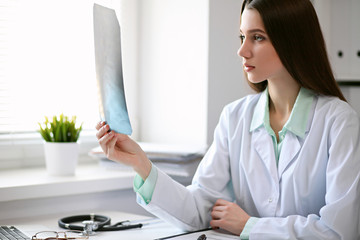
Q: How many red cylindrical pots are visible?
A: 0